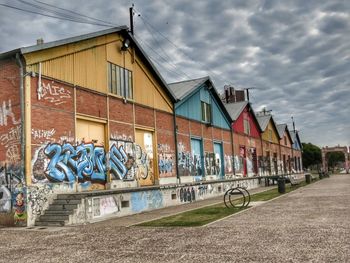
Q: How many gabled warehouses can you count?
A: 6